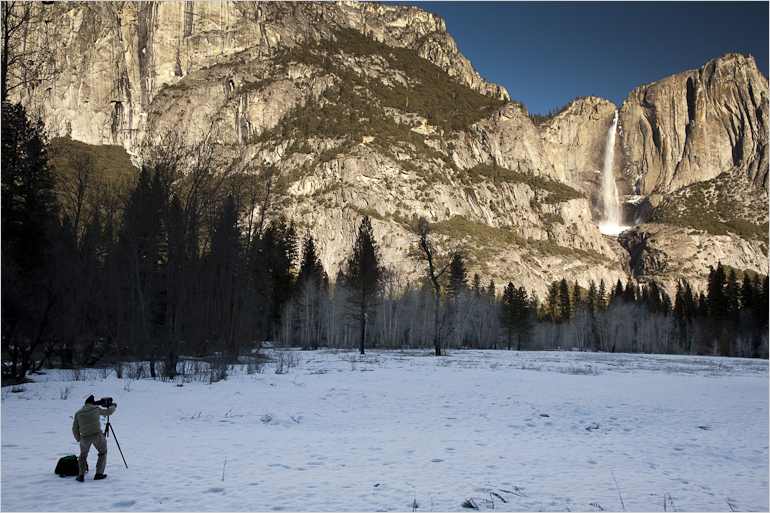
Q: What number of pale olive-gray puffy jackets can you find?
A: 1